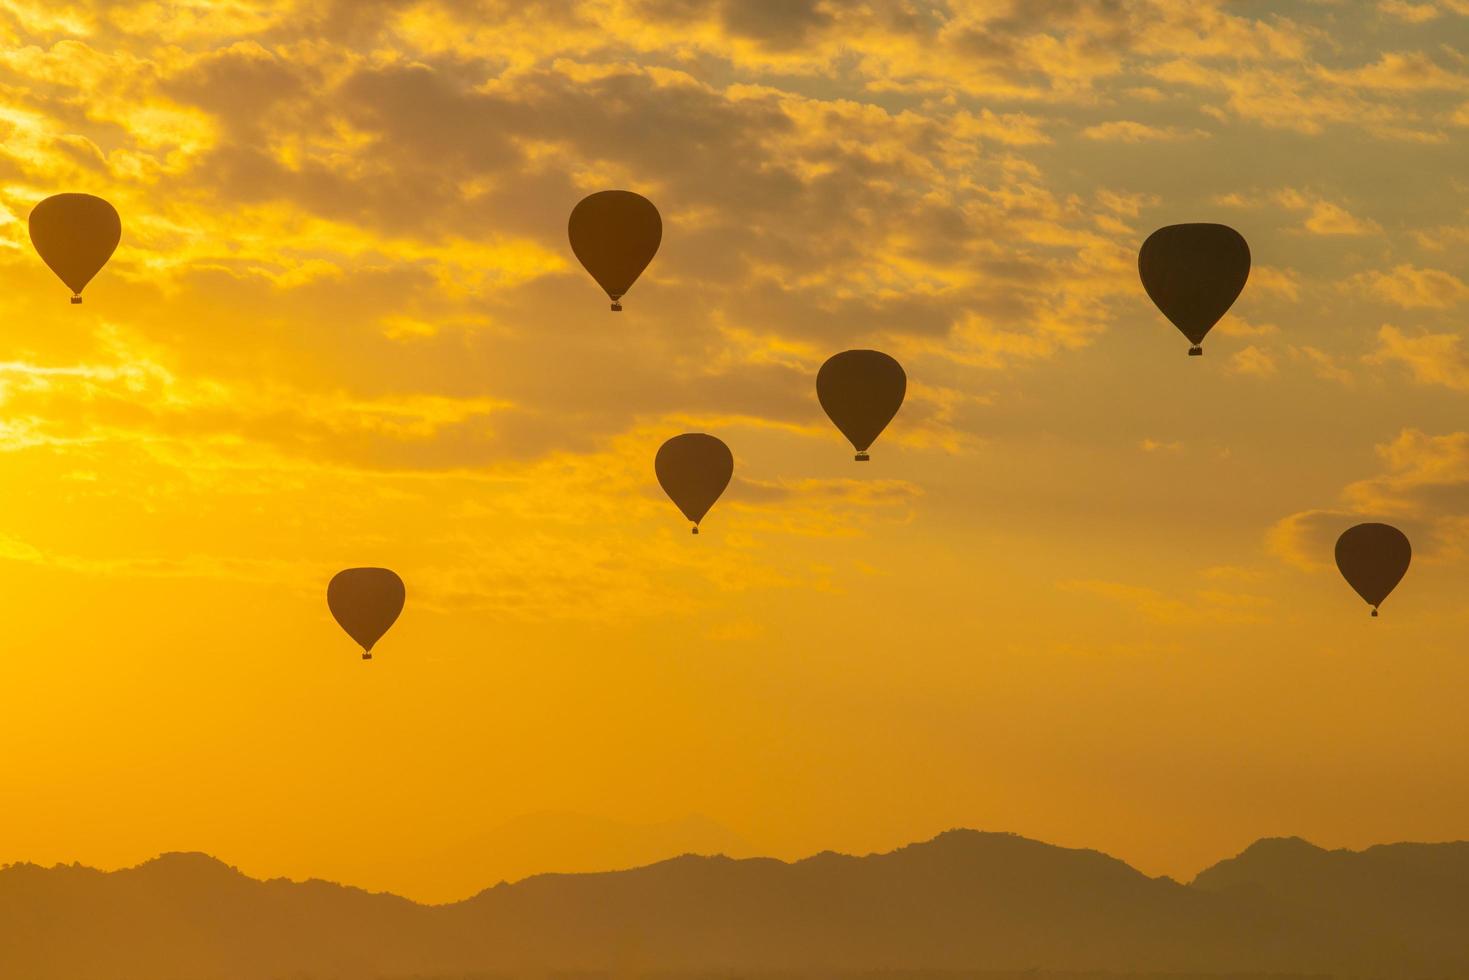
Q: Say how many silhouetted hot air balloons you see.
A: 7